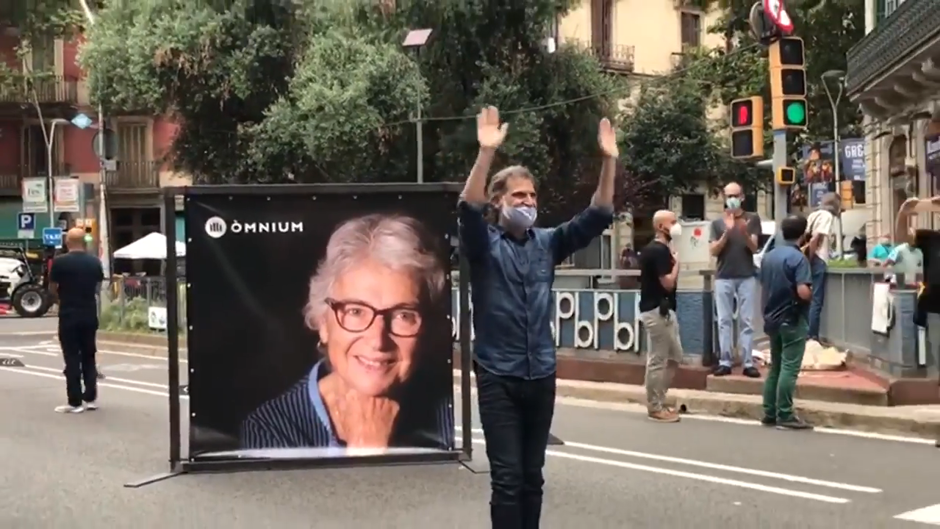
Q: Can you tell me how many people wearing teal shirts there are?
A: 1